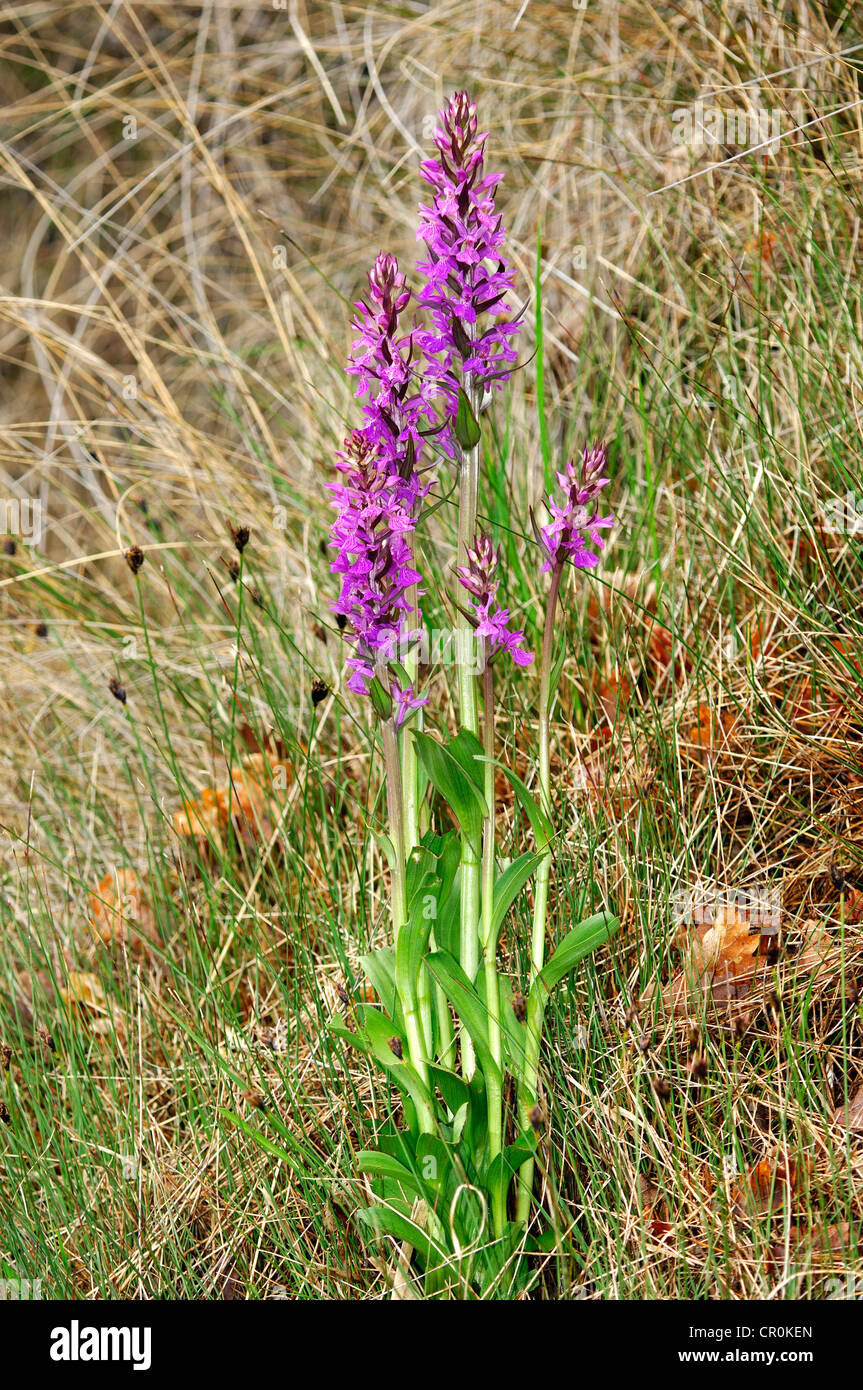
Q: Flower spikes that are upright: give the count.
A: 5